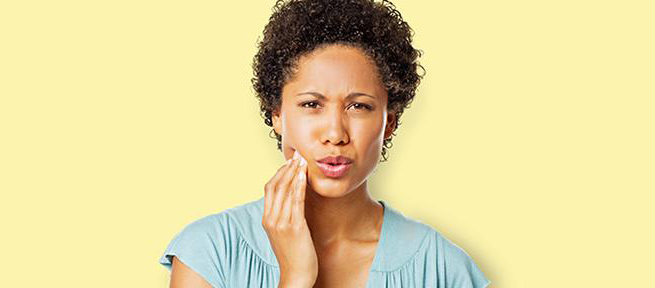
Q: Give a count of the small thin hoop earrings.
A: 0